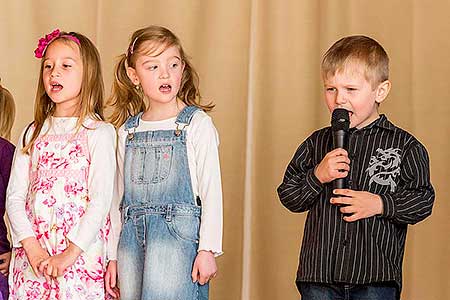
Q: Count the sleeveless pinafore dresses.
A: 1